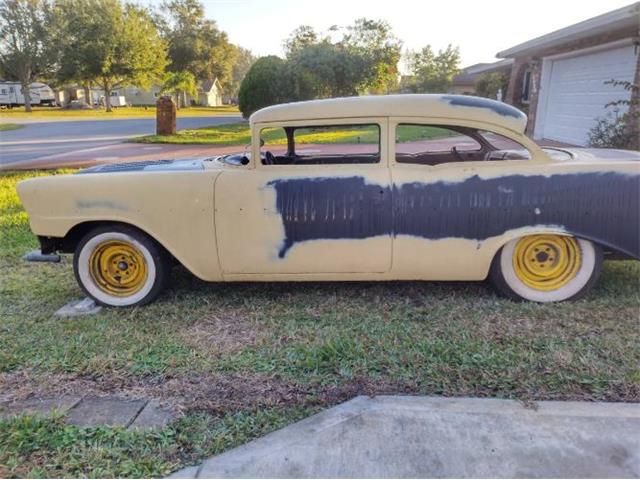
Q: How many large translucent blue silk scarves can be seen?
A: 0